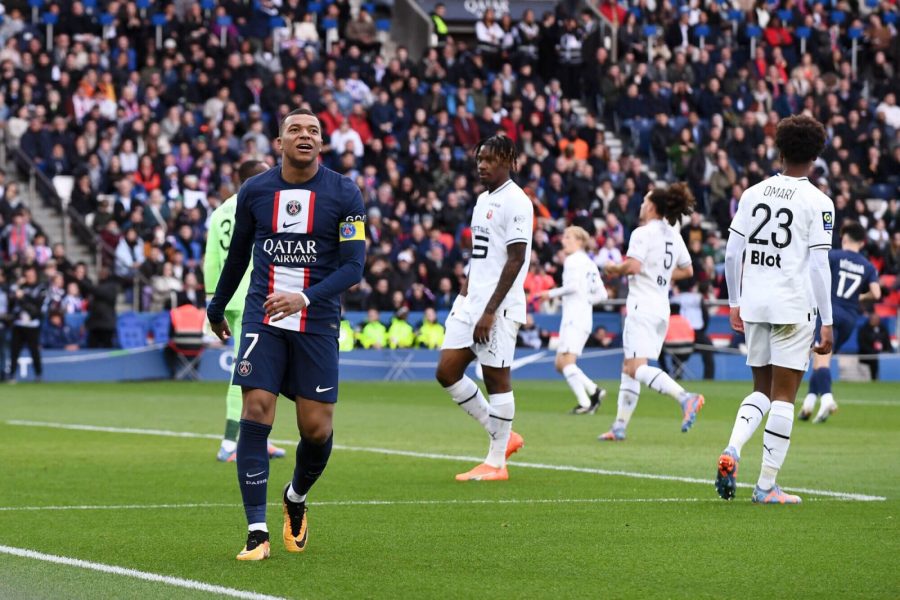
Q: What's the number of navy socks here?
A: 4